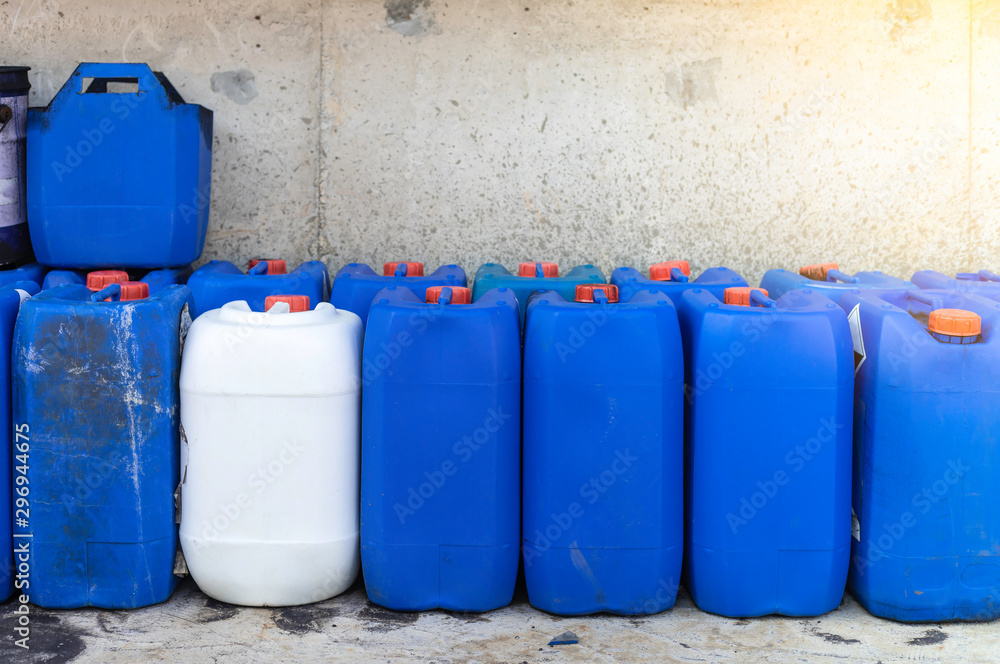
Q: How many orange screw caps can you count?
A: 12